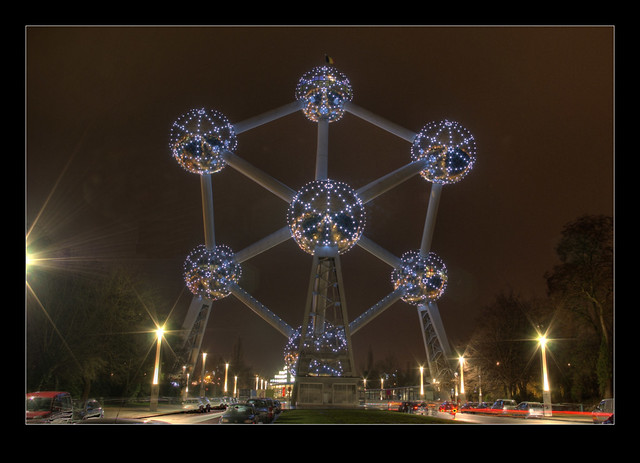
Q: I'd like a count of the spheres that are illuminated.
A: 7